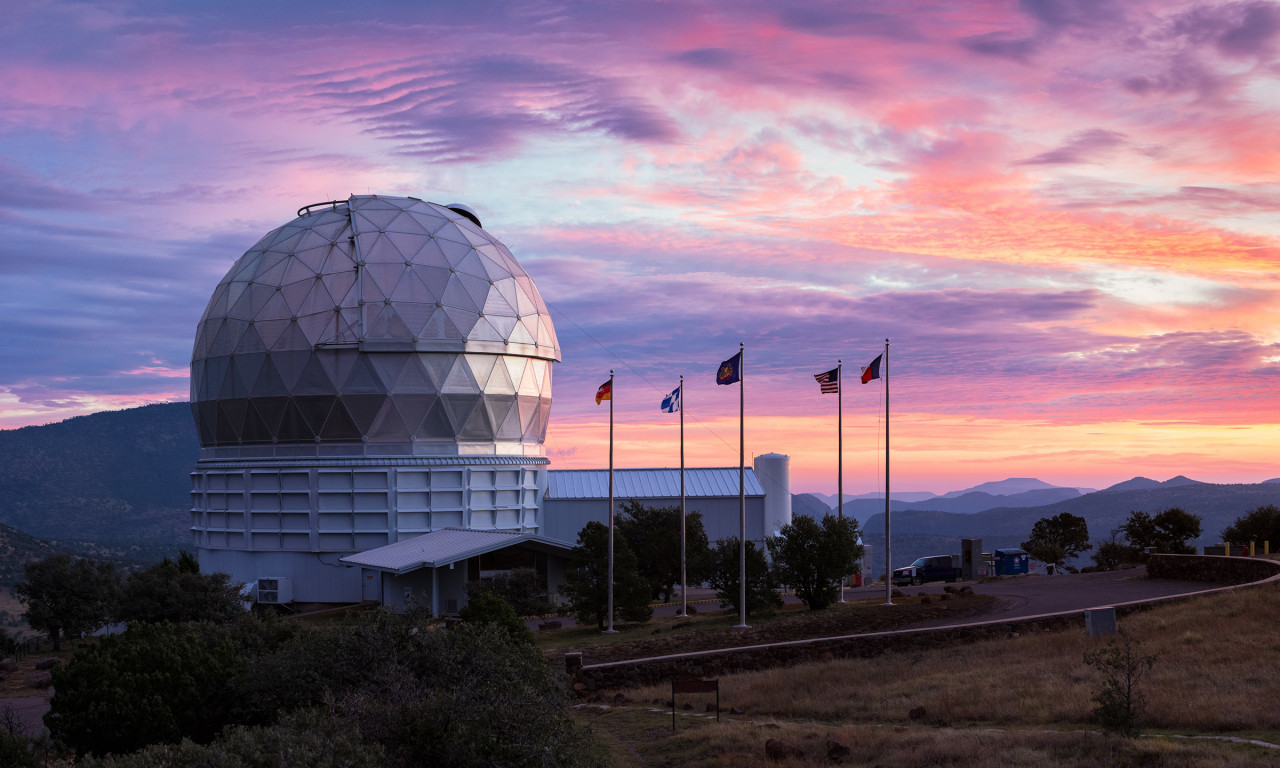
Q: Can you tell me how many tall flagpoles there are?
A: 5